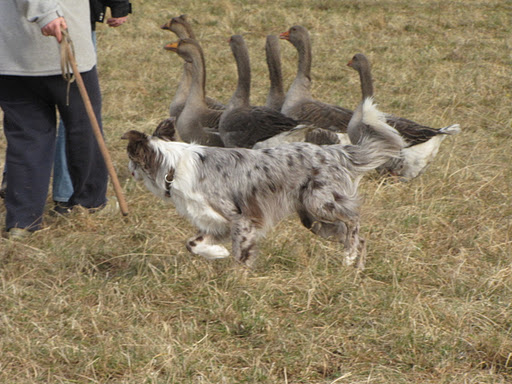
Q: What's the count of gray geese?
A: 6